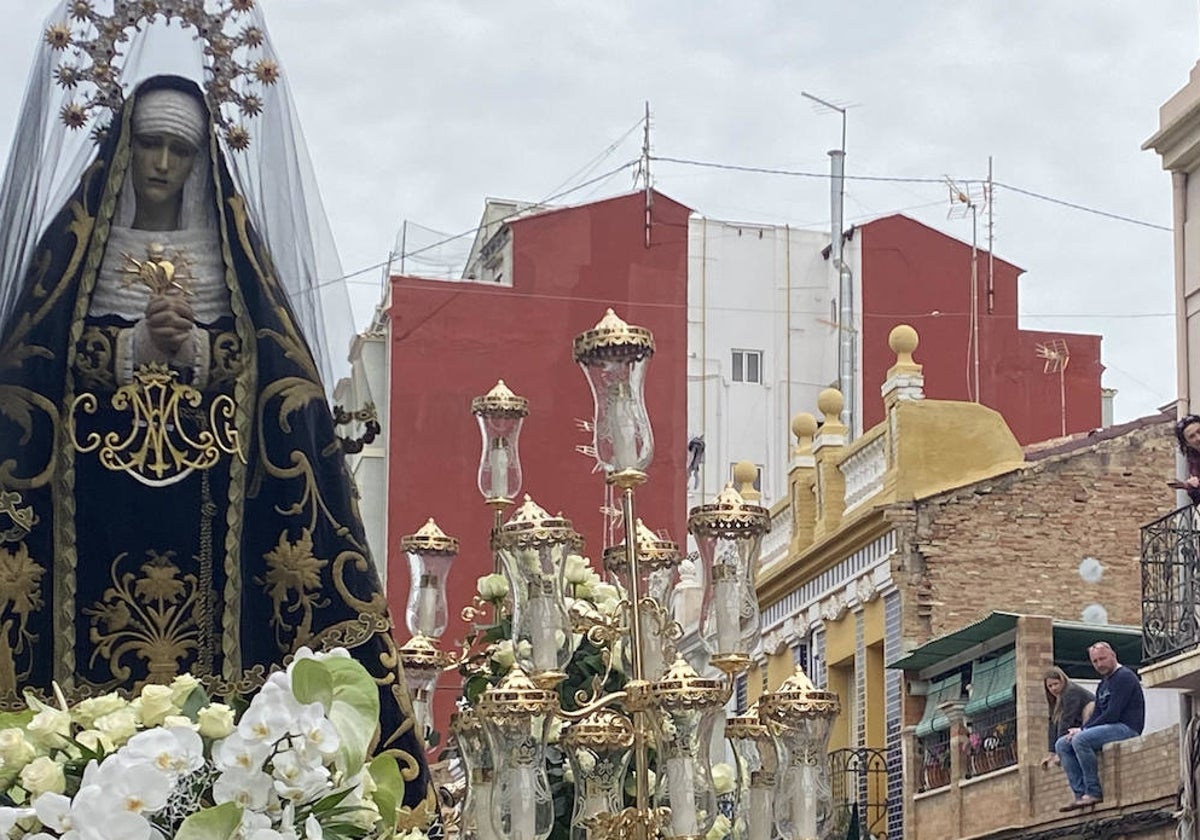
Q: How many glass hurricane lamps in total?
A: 13